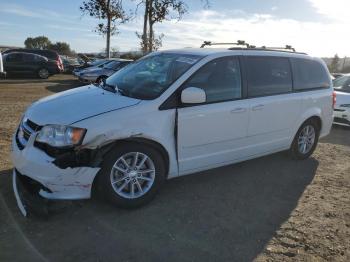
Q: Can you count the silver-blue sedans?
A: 1